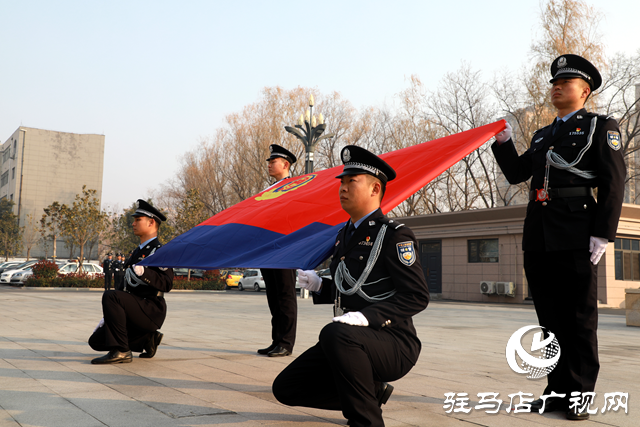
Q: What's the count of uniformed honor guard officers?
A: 4